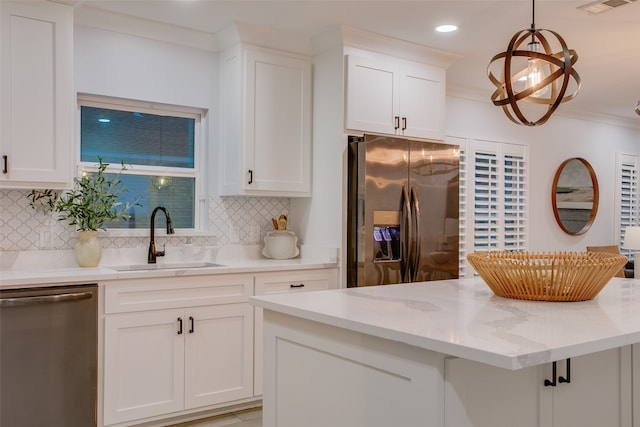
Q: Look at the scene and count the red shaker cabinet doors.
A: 0